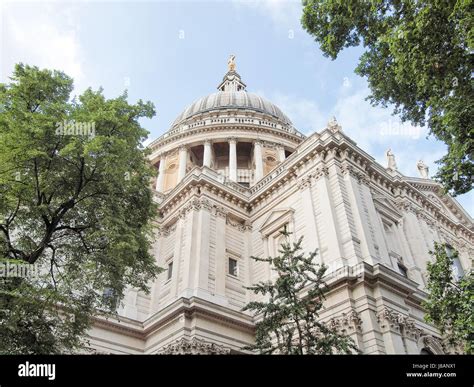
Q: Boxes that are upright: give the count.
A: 0